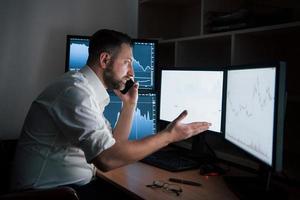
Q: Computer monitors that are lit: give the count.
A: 4